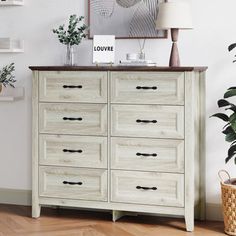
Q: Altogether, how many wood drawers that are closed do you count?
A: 8